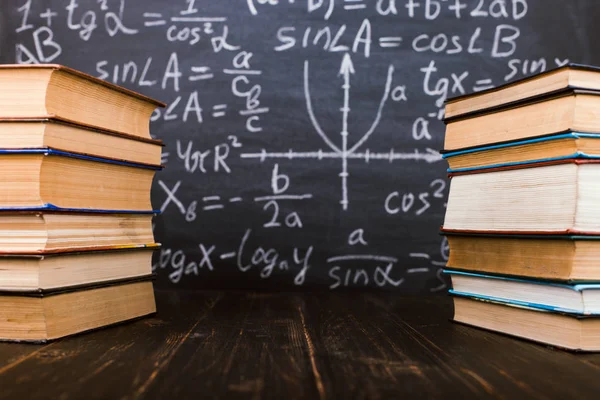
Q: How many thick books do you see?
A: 13